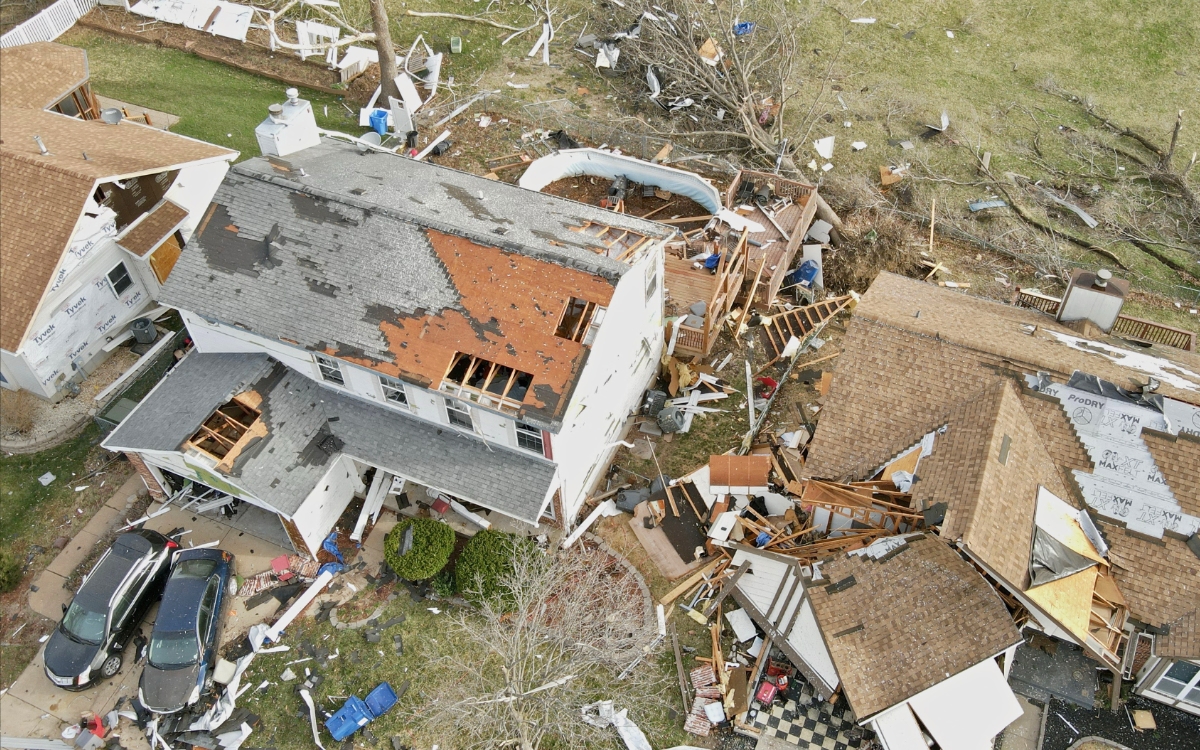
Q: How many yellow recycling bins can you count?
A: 0